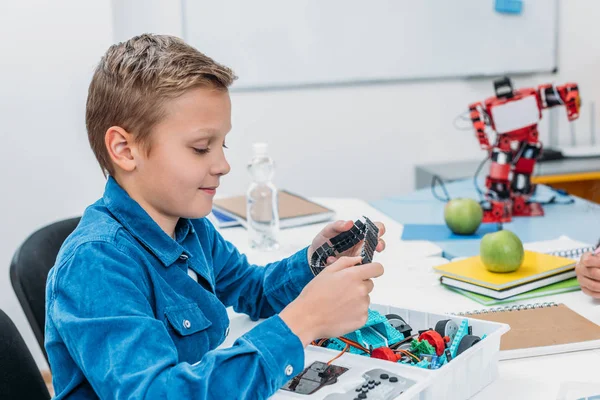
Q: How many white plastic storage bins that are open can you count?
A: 1